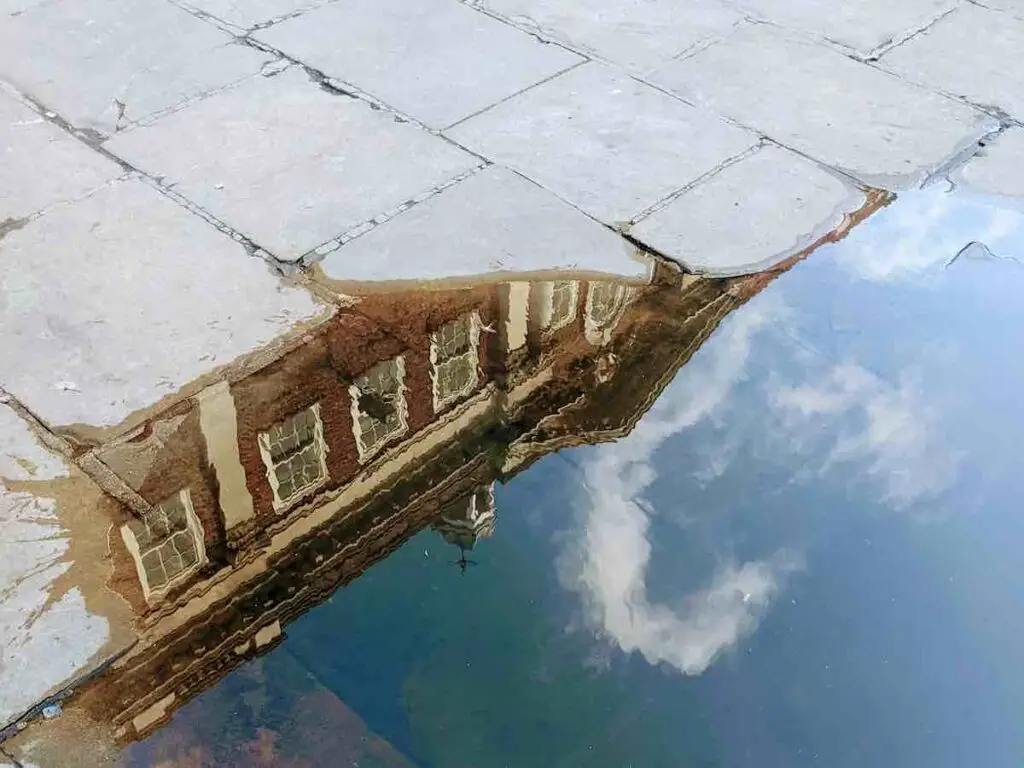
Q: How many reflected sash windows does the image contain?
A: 6